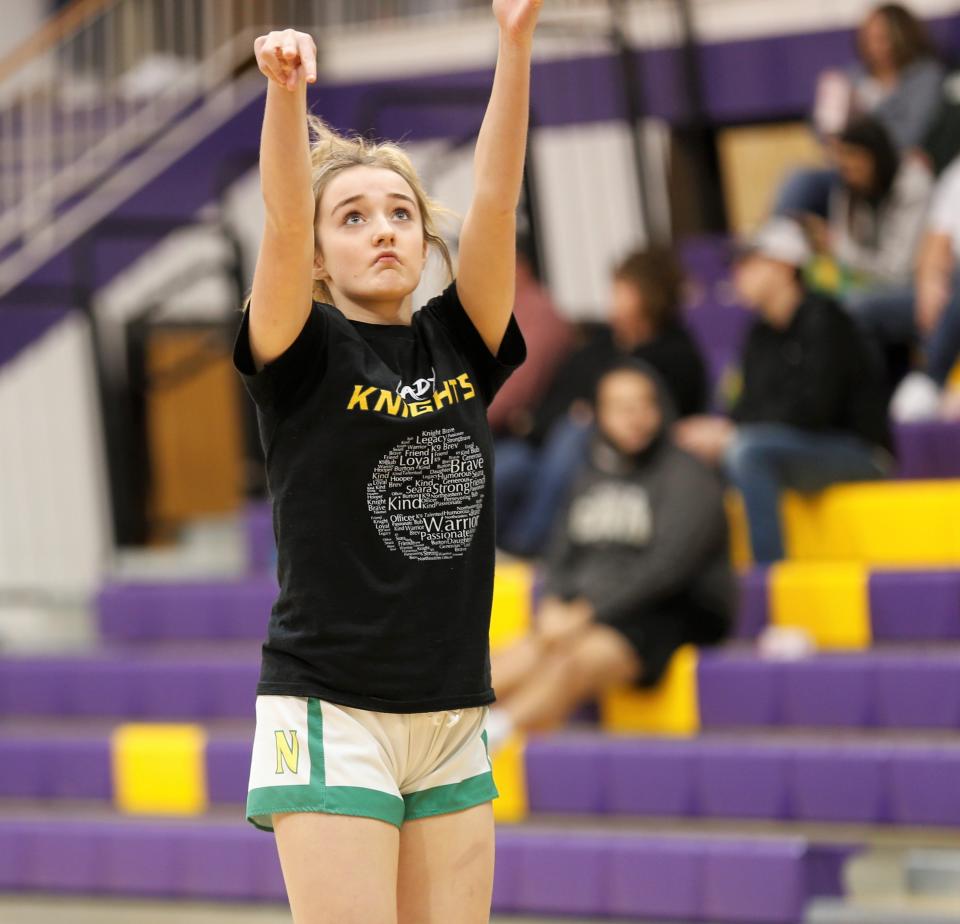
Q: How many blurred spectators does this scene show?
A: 7